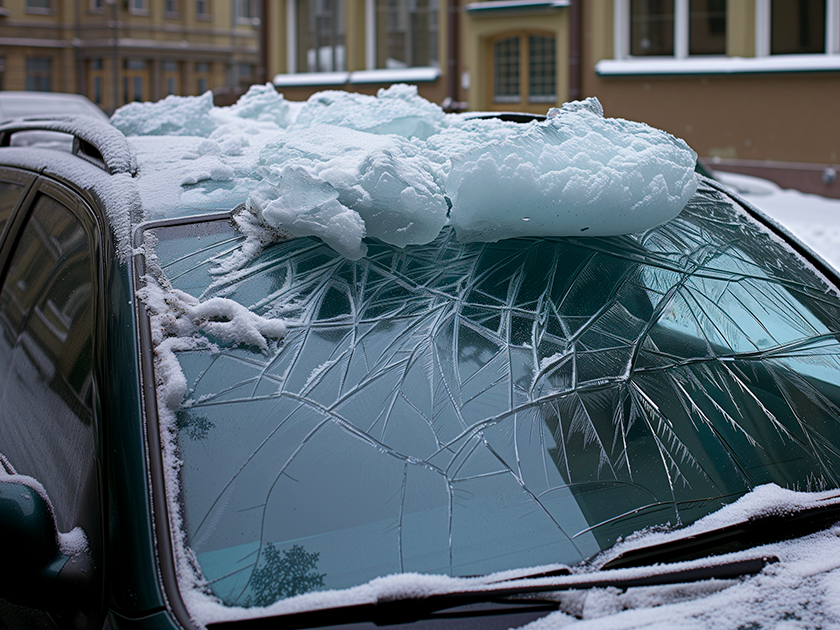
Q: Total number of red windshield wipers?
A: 0